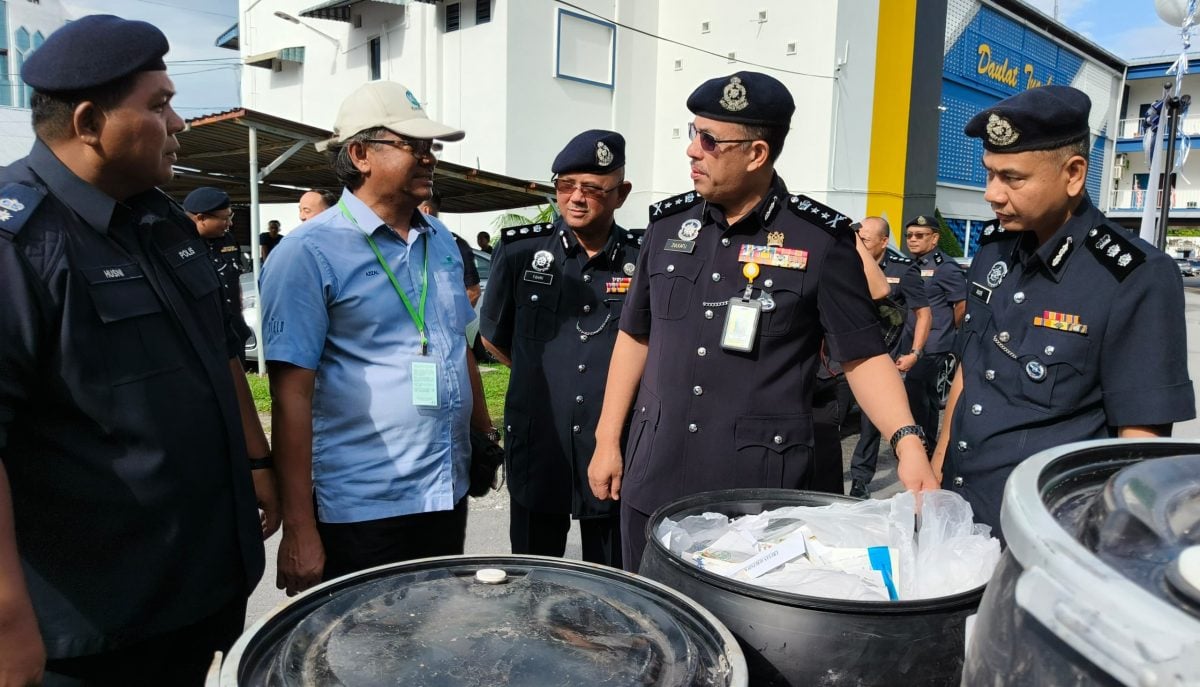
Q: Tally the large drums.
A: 3